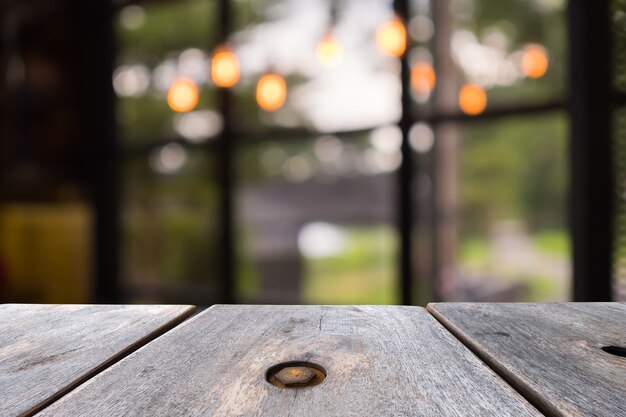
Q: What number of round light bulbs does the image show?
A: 8